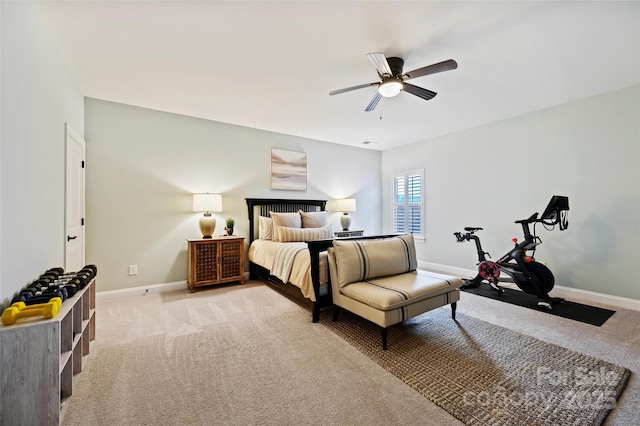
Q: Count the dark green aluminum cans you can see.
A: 0